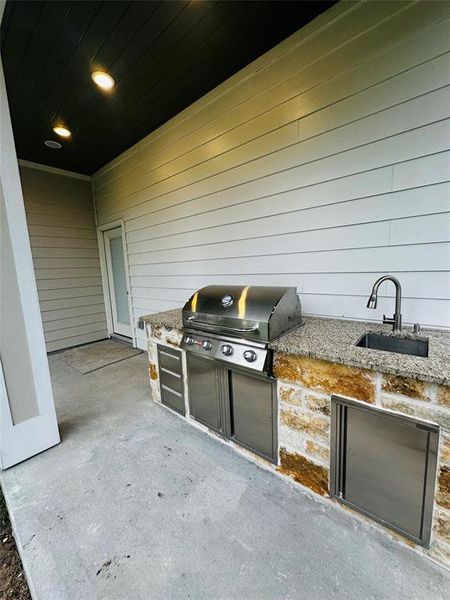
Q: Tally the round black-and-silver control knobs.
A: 4